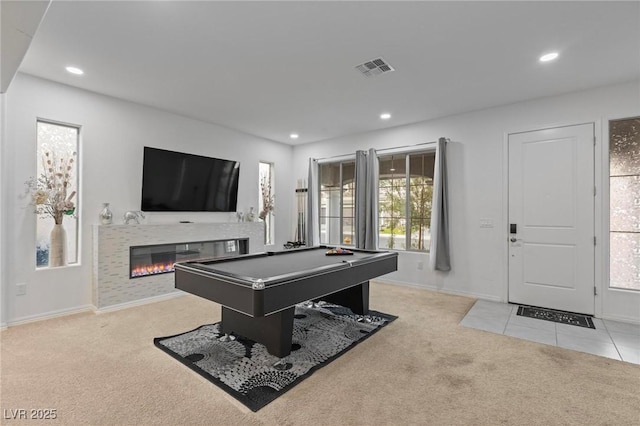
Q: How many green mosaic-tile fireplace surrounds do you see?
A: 0